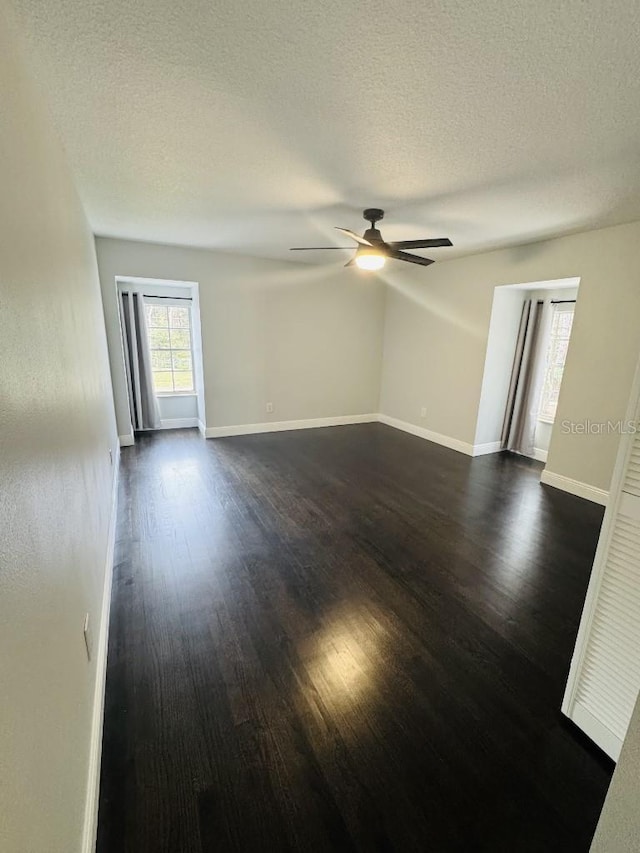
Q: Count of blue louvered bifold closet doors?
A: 0